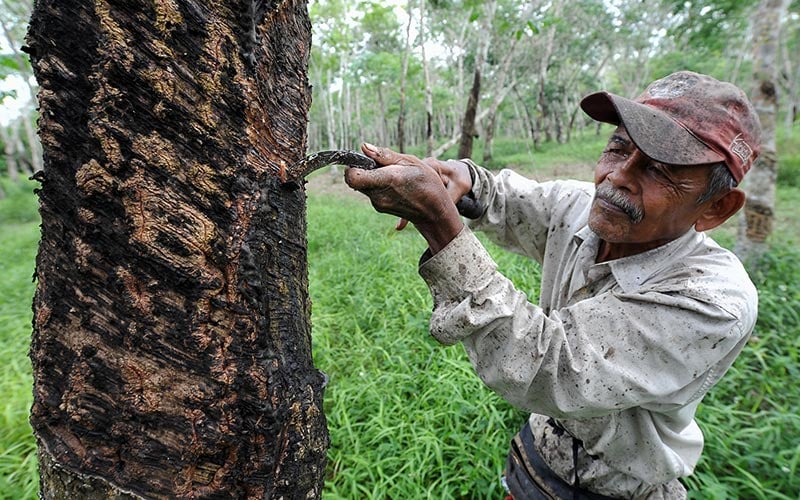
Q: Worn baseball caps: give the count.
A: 1